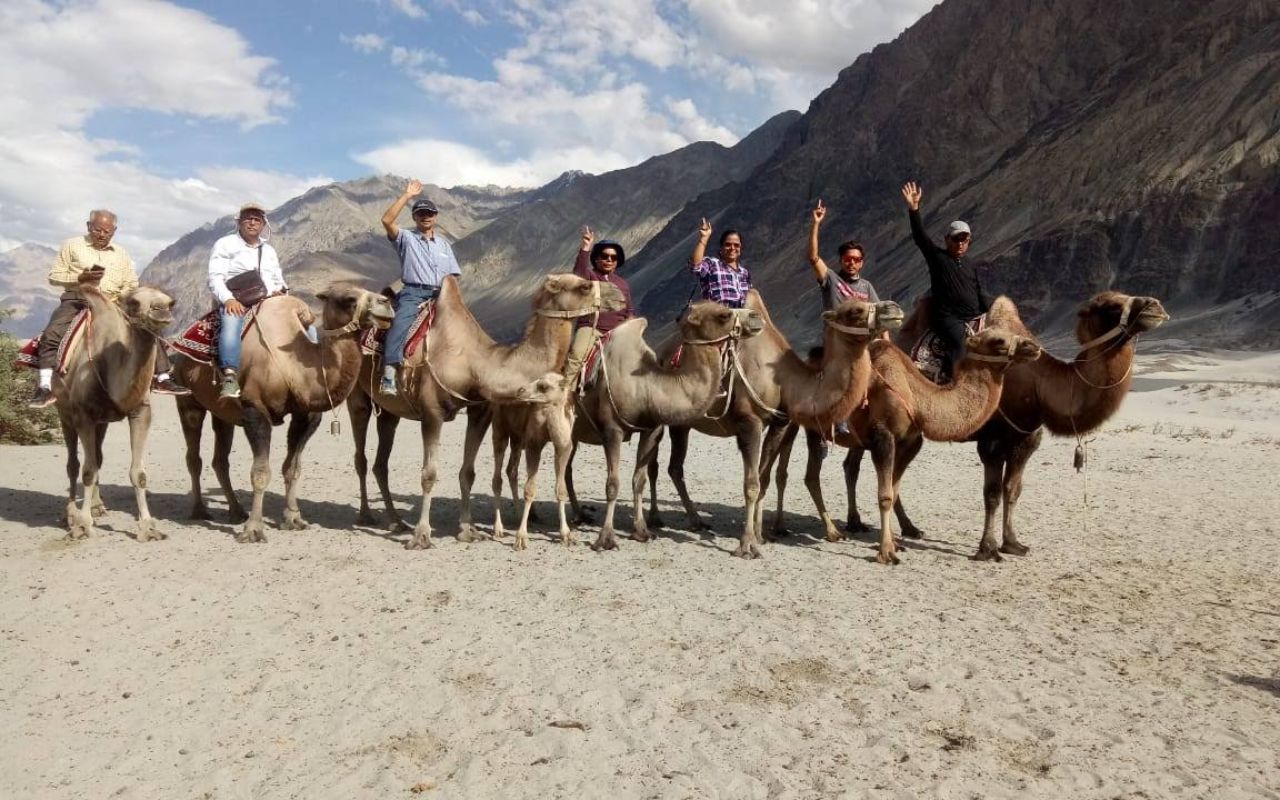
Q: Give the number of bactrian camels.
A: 8